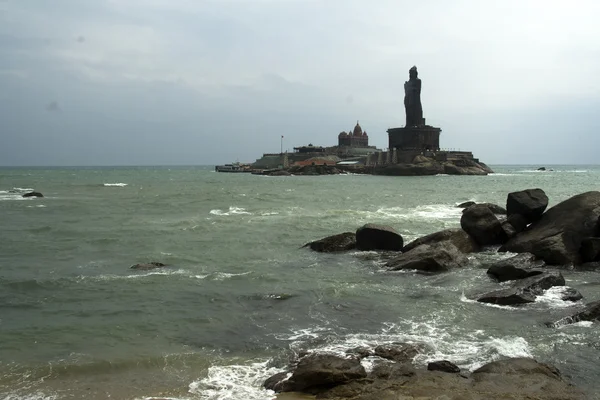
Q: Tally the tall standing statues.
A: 1